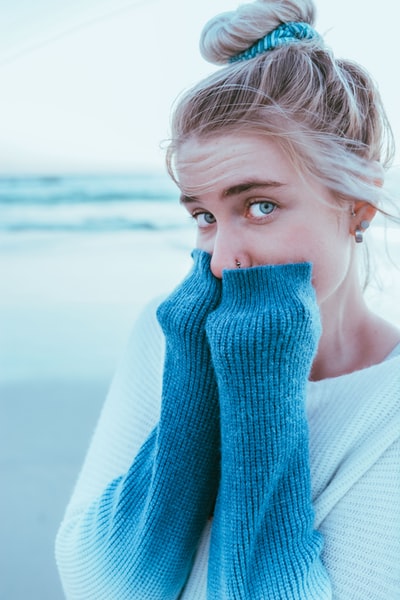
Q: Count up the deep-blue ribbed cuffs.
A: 2